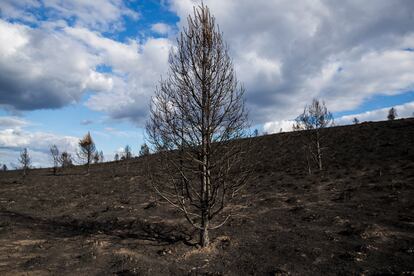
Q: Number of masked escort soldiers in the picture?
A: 0